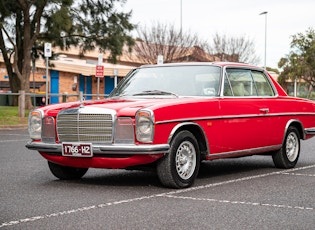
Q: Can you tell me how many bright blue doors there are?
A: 4